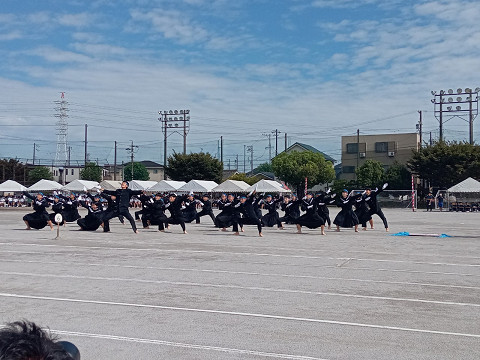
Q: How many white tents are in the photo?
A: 10